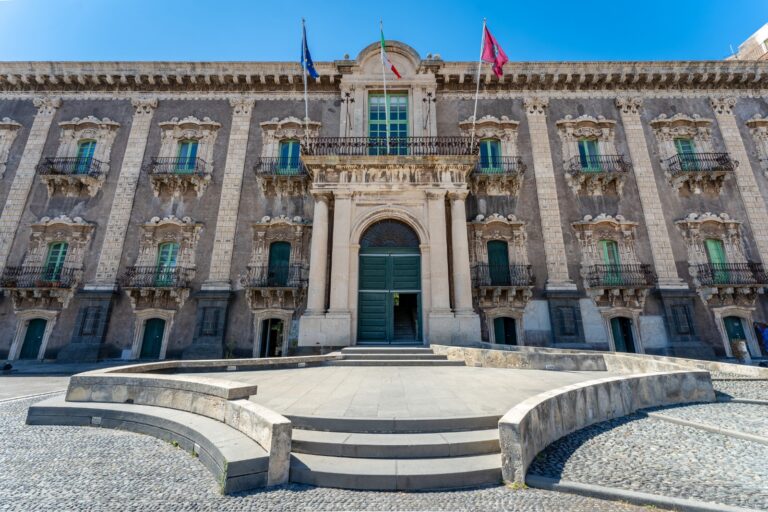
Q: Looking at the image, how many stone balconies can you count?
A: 13